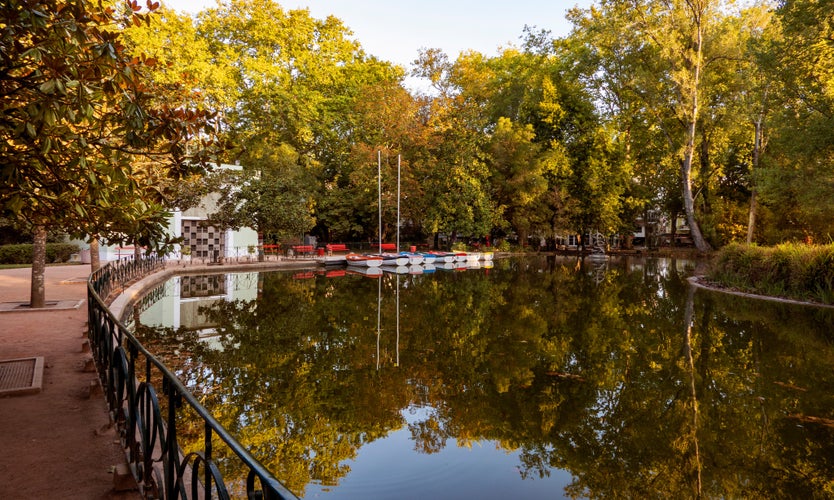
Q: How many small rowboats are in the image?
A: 8